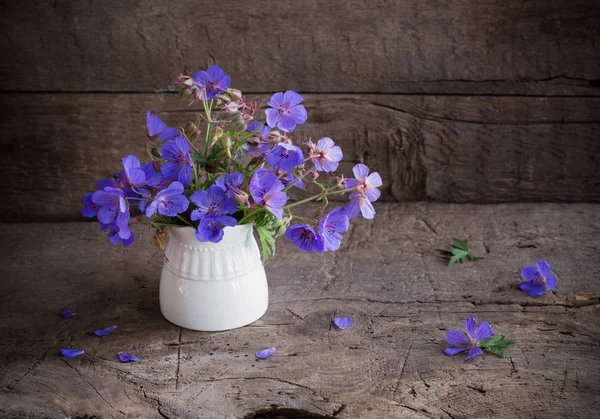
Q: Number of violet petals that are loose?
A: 6